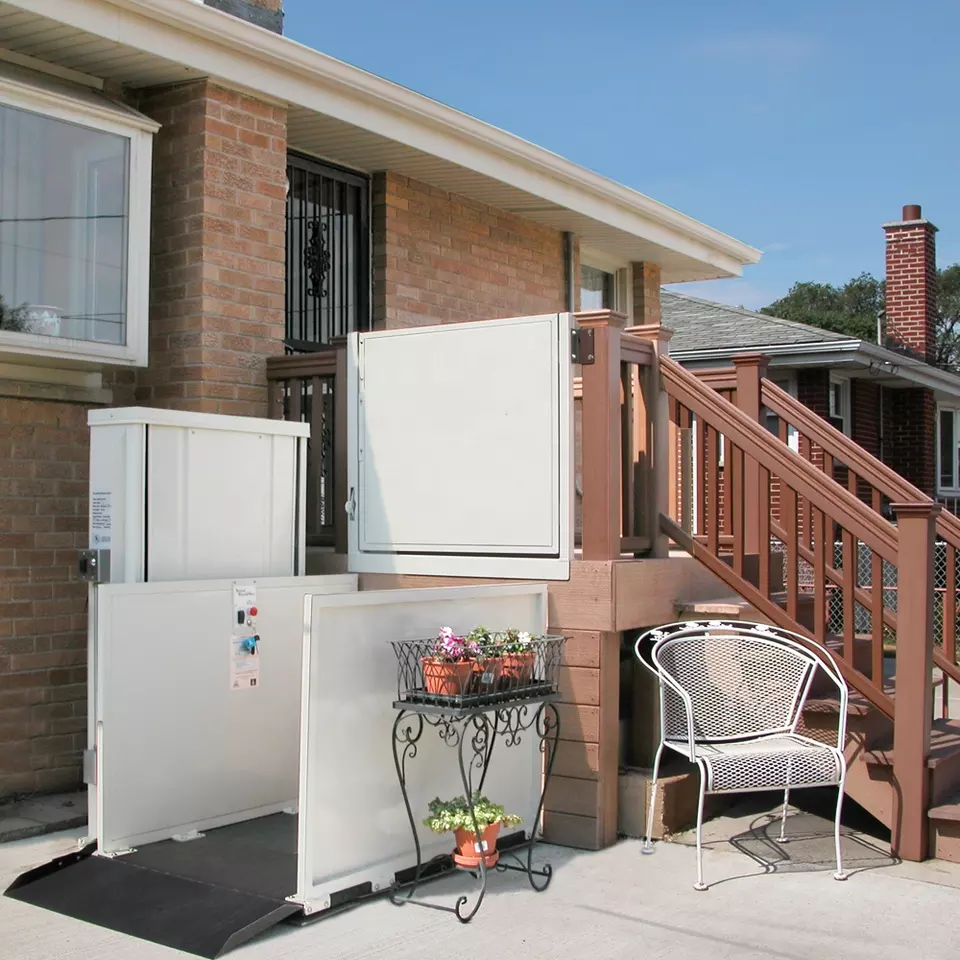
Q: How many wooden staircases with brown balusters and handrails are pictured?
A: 1